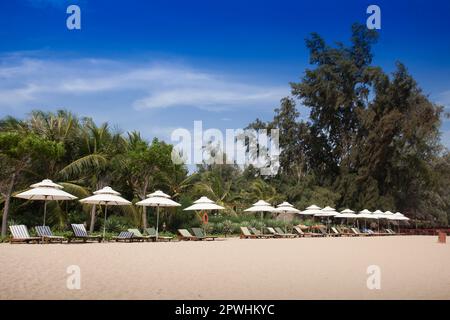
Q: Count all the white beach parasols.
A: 13